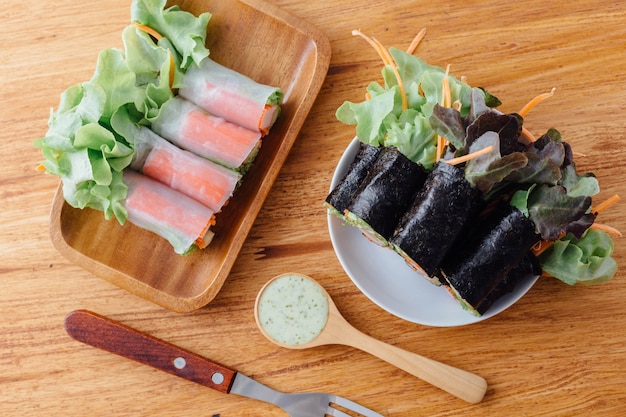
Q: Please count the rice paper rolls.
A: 4